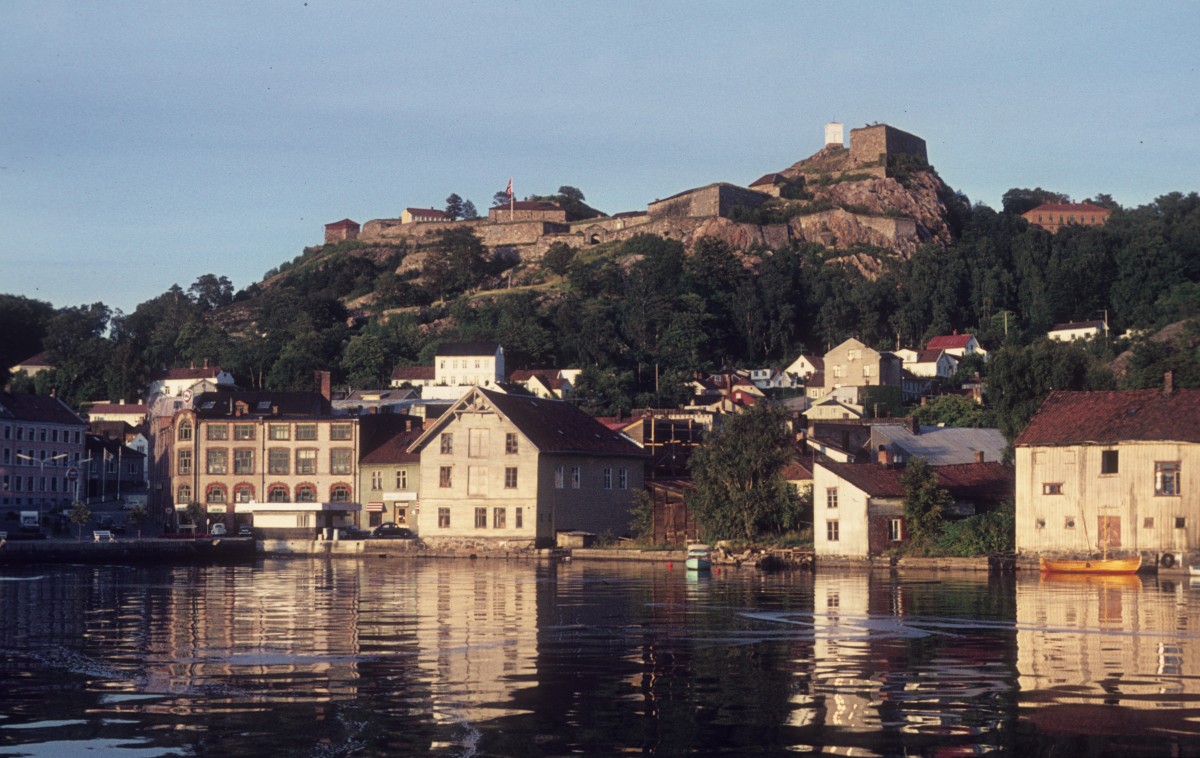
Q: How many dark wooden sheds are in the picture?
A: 1